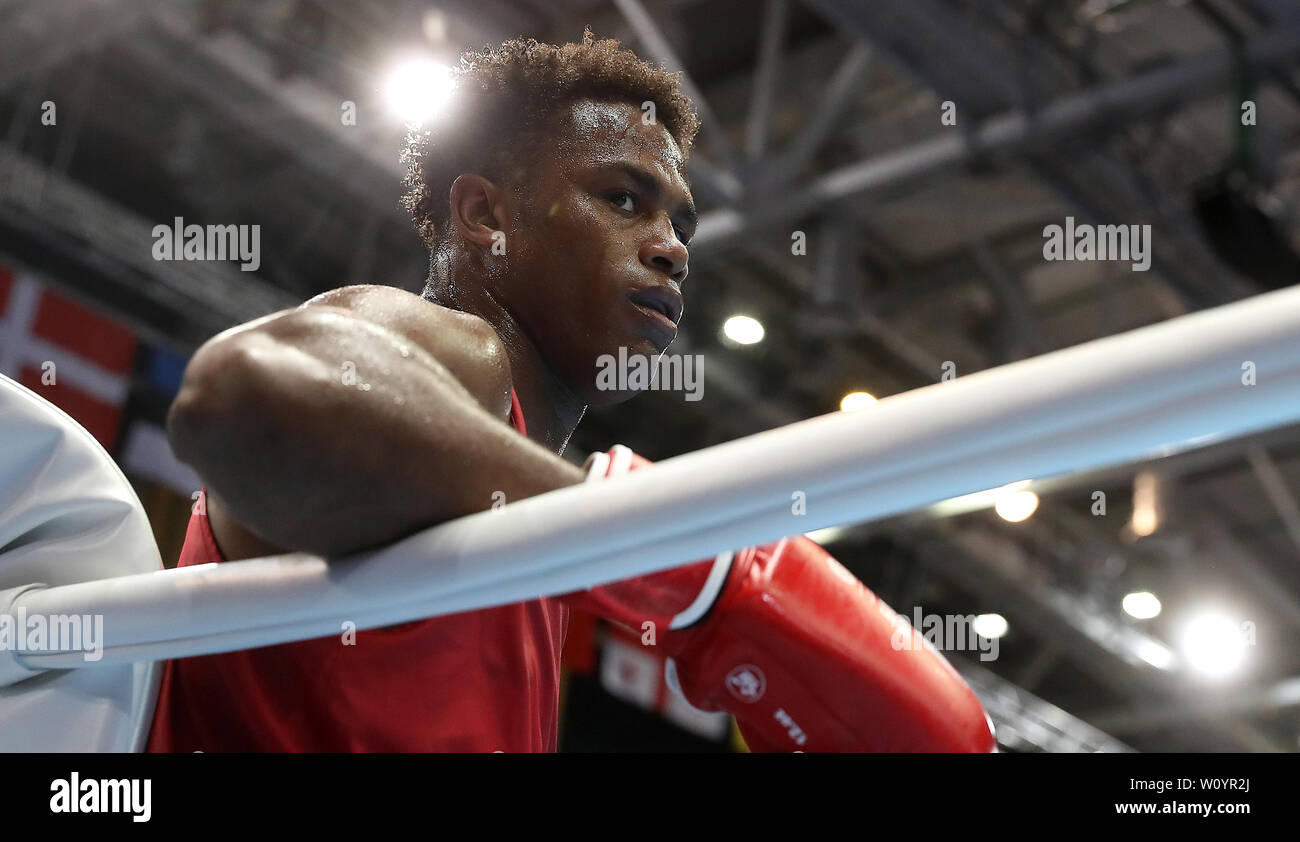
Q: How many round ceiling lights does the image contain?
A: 7